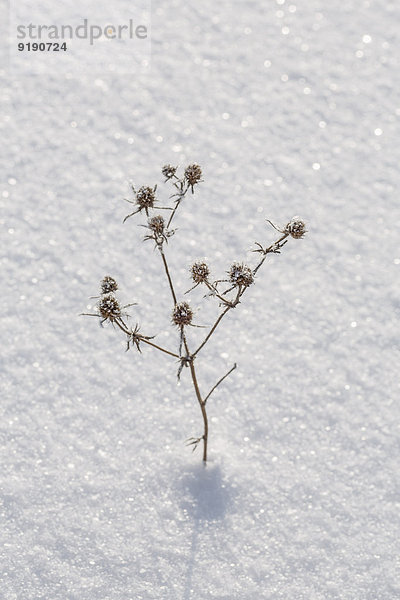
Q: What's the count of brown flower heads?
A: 10